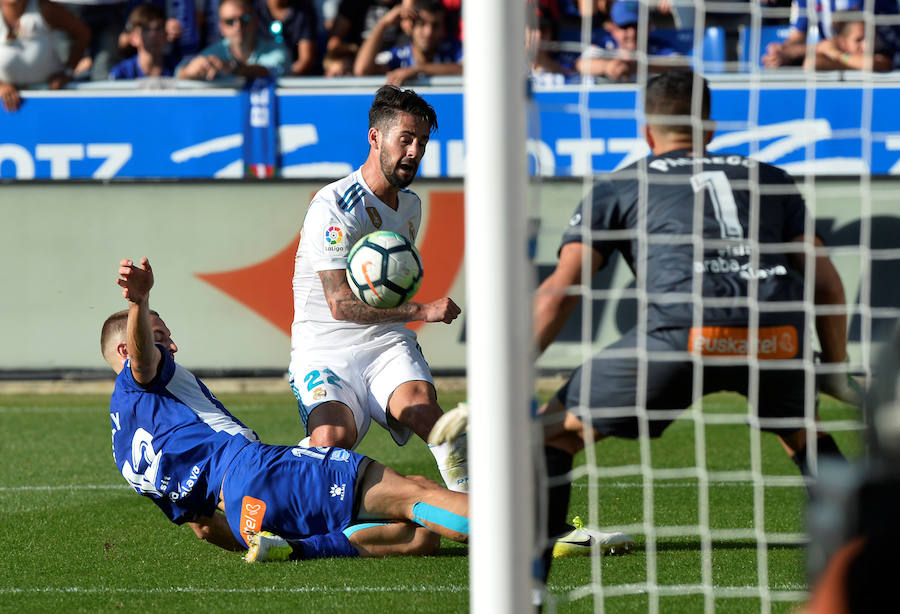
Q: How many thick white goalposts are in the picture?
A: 1